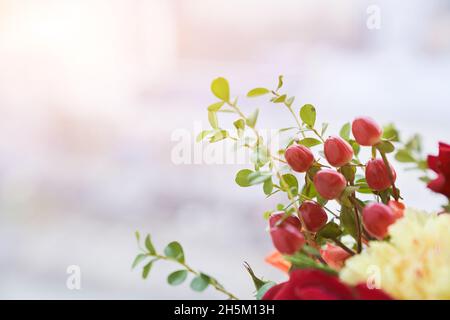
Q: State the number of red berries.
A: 9